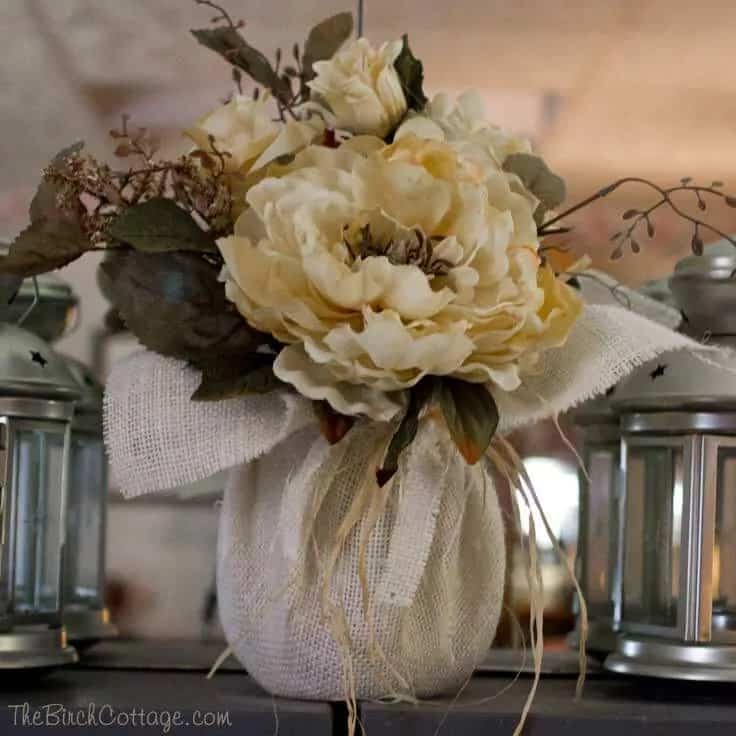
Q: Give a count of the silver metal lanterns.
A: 4